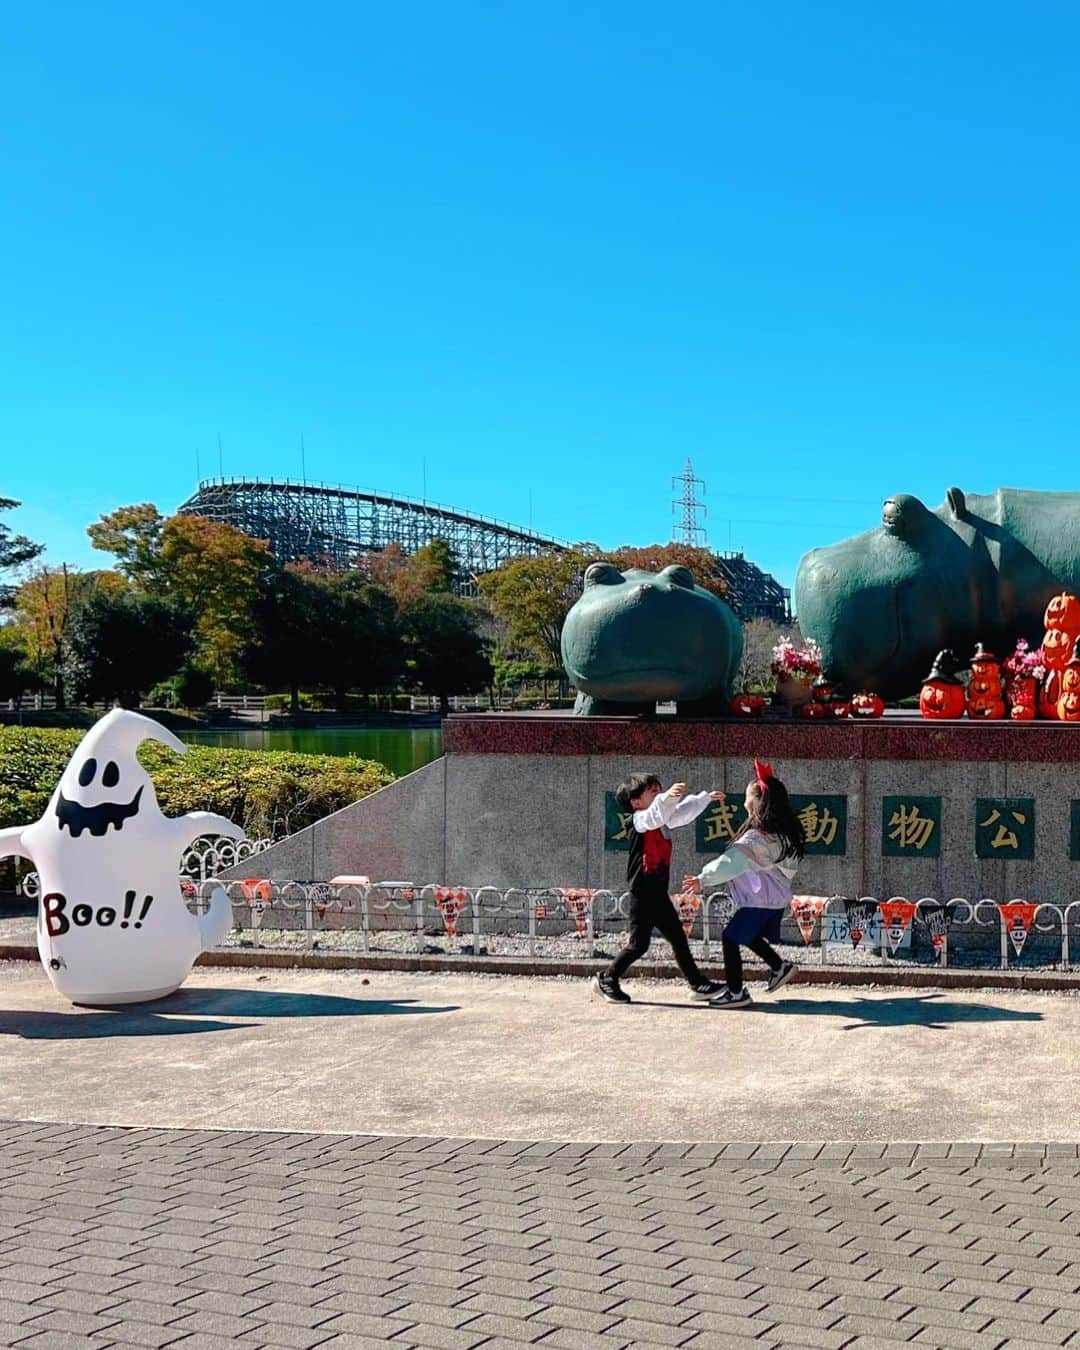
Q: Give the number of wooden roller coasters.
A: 1